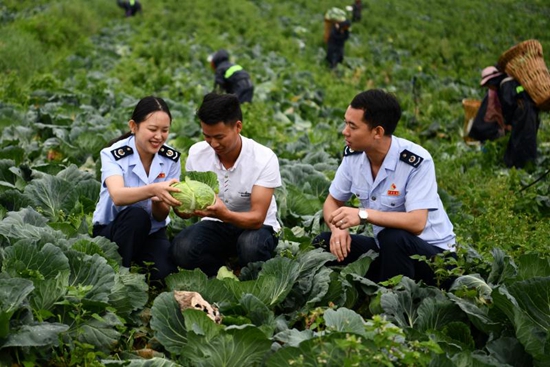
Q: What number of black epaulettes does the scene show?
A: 4